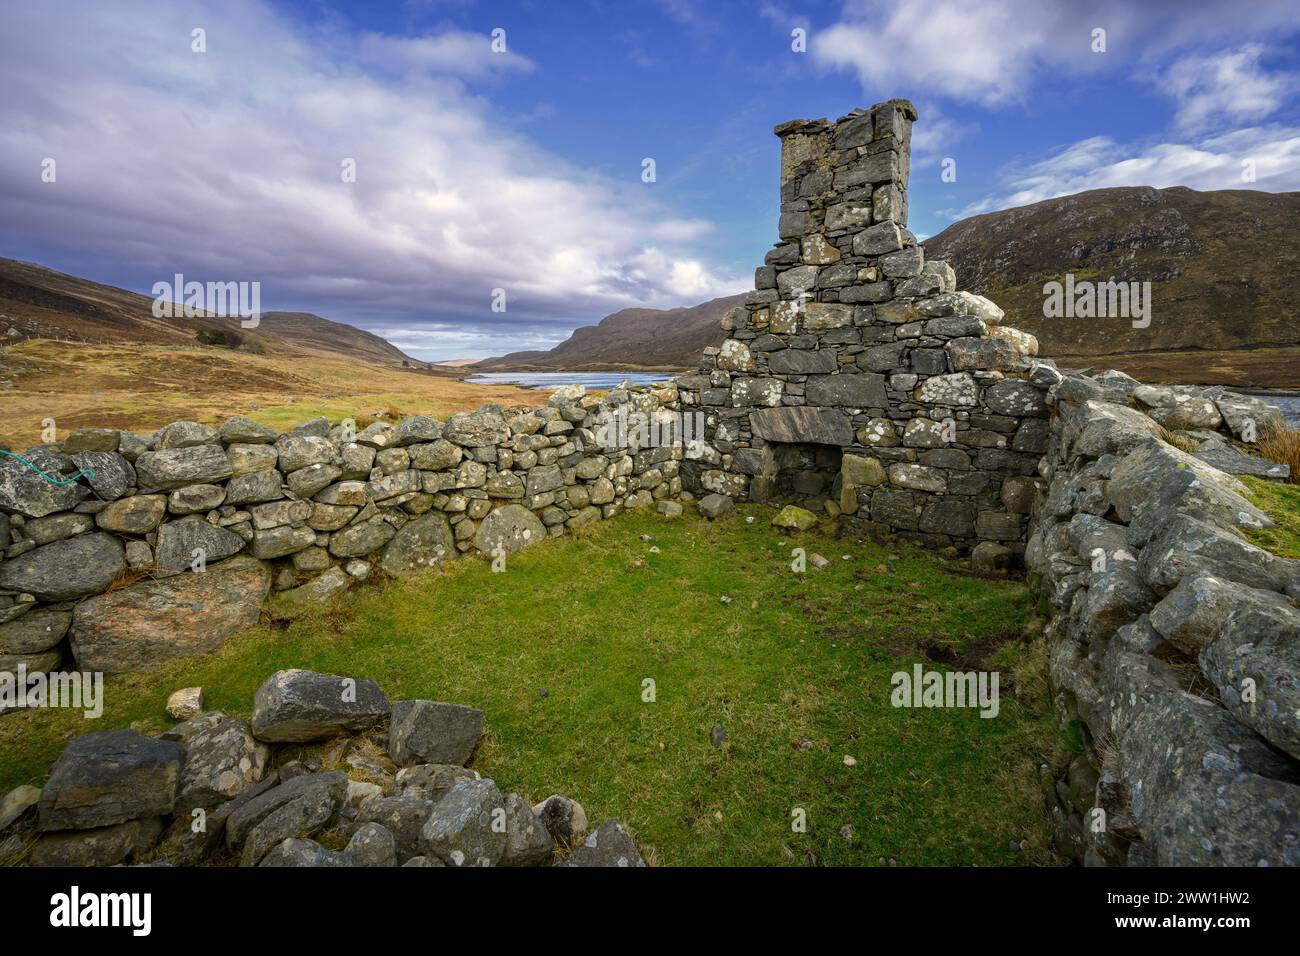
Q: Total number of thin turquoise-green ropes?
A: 1